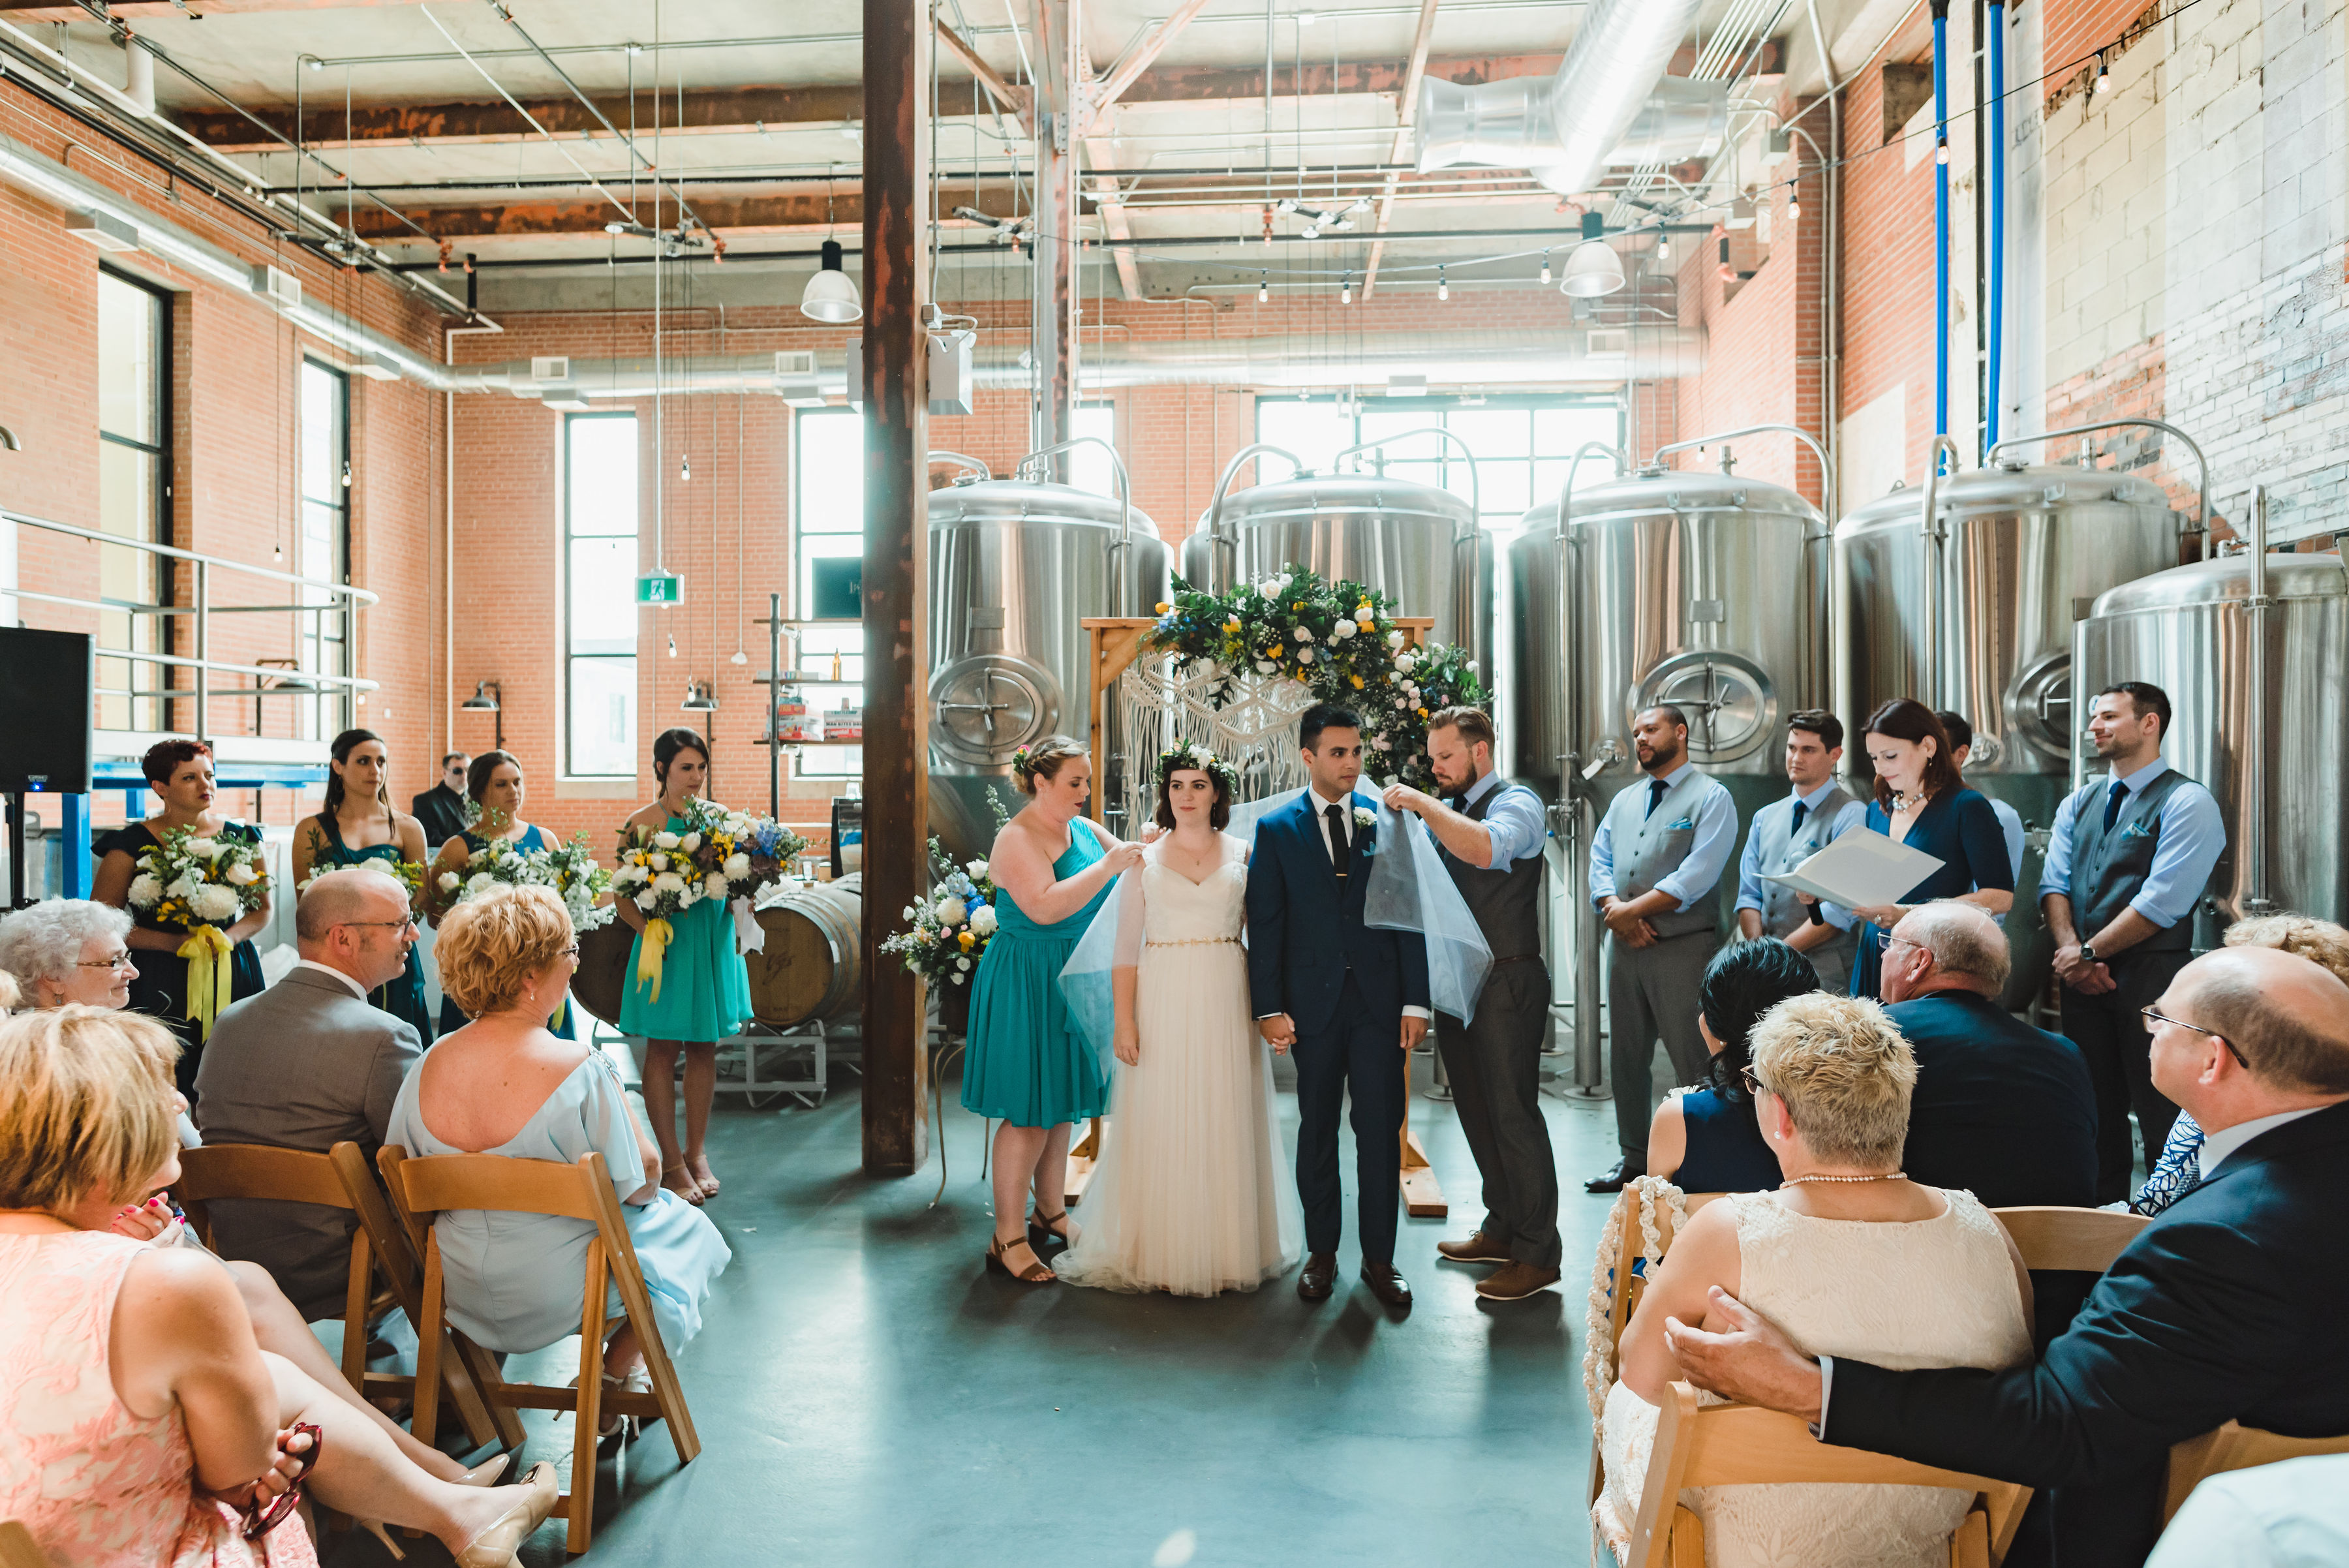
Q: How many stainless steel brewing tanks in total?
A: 5